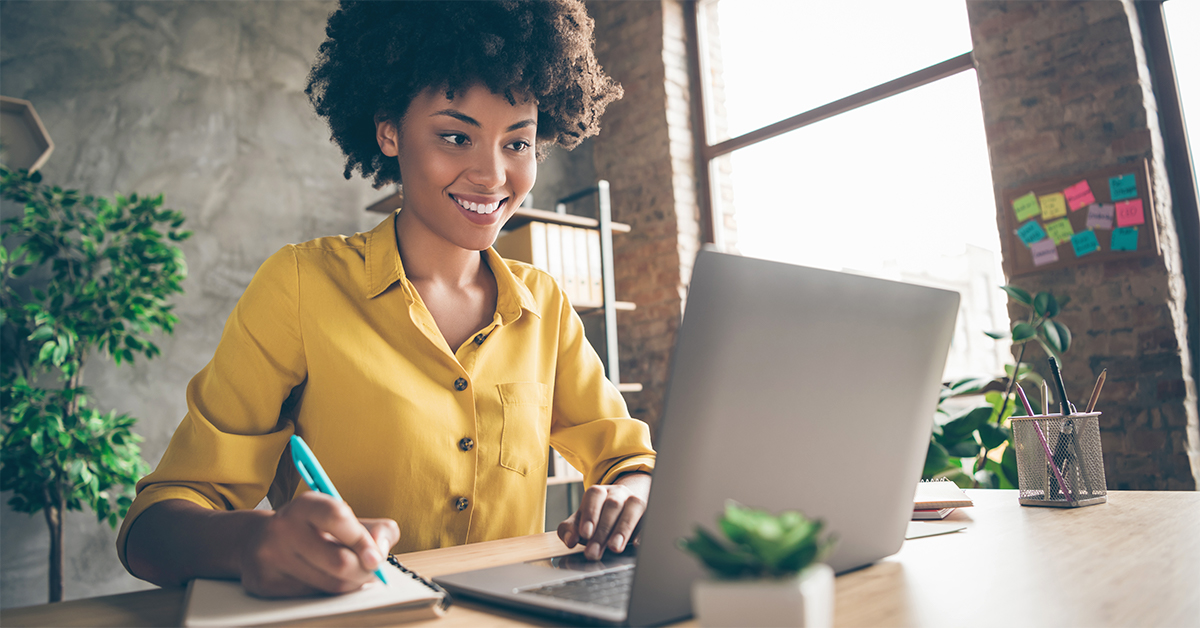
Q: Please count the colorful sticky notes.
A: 11